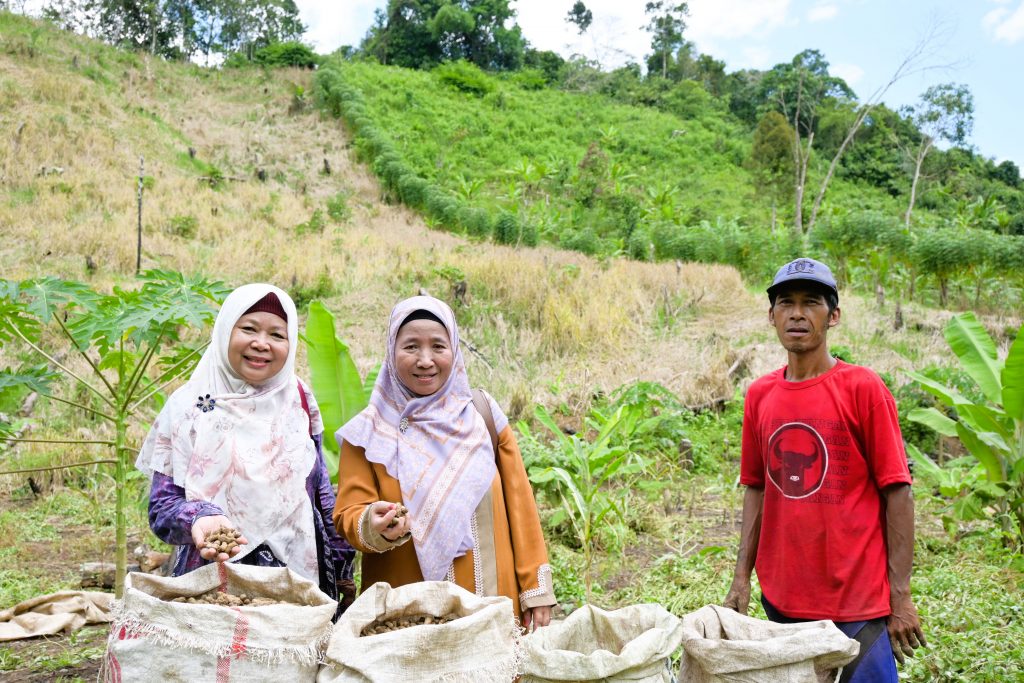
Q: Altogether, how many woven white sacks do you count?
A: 4